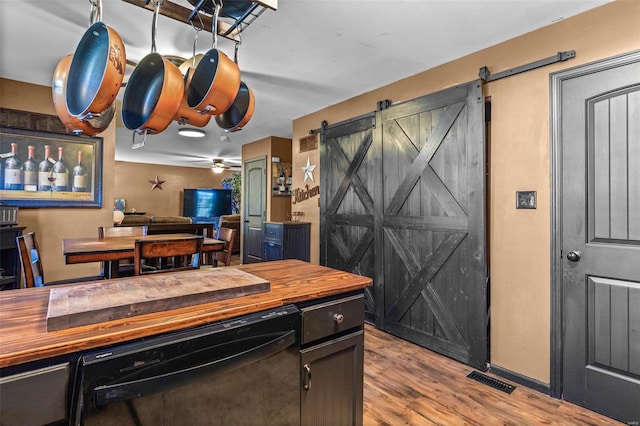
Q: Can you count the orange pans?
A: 6